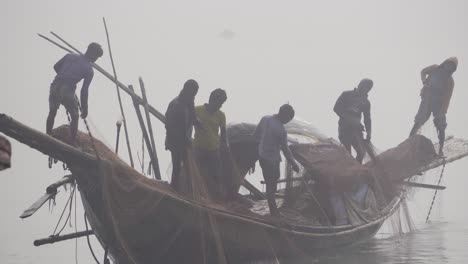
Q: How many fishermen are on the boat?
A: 6